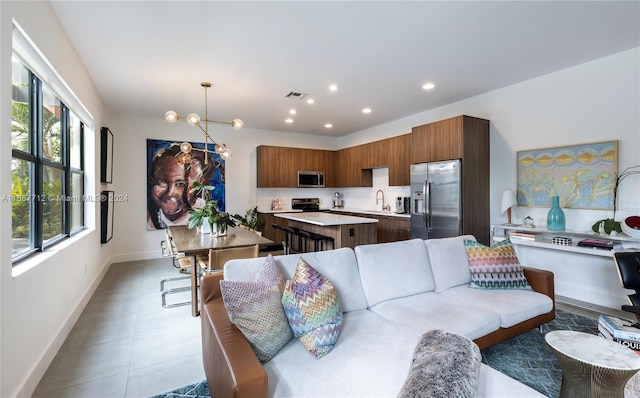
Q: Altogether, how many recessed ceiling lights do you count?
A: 7